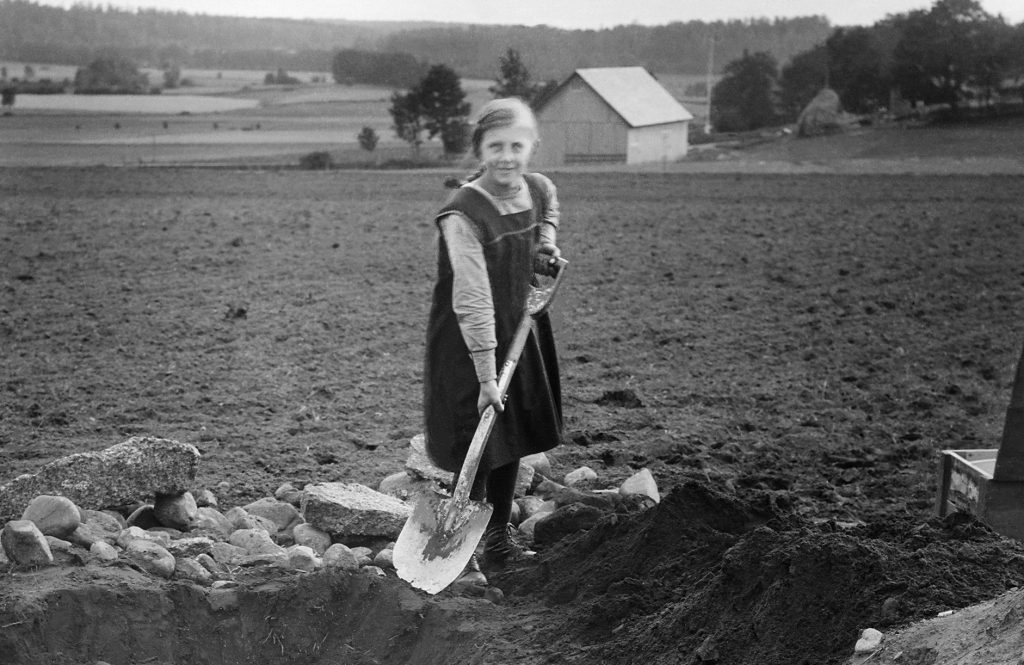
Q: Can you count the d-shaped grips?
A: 1